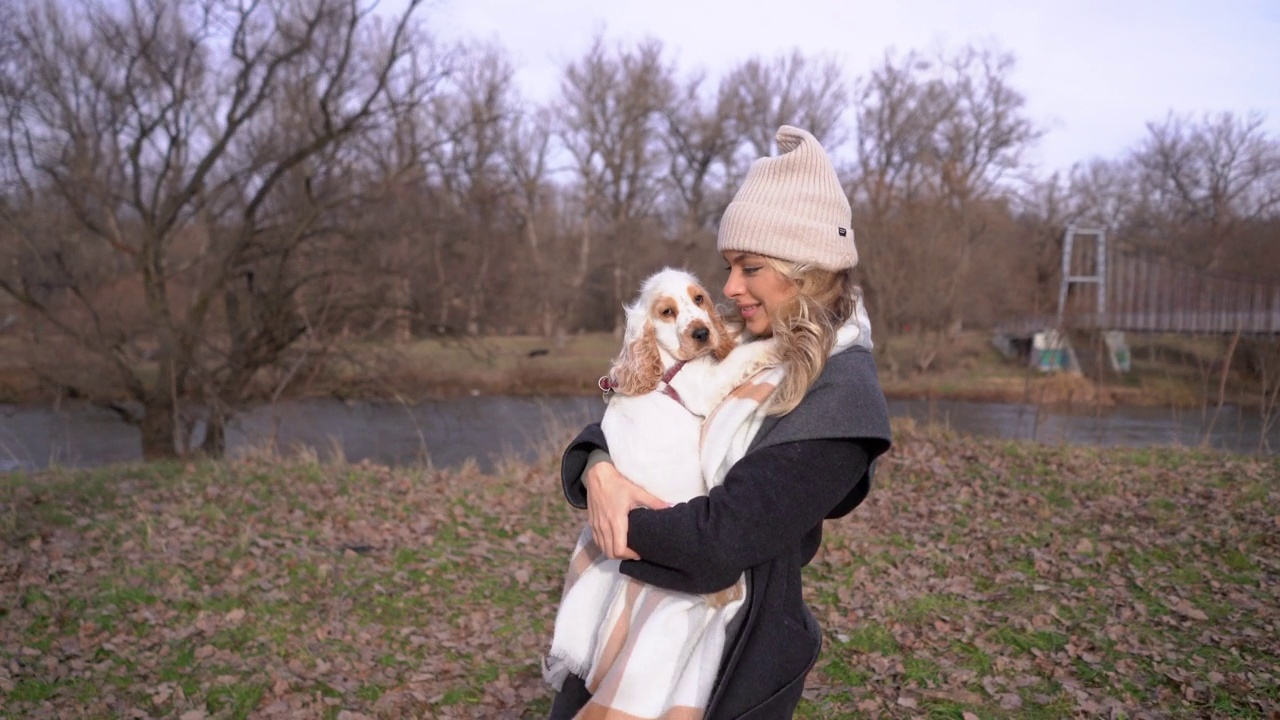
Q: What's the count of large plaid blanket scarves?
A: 1